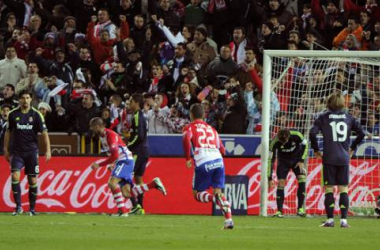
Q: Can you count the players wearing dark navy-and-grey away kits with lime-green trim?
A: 4